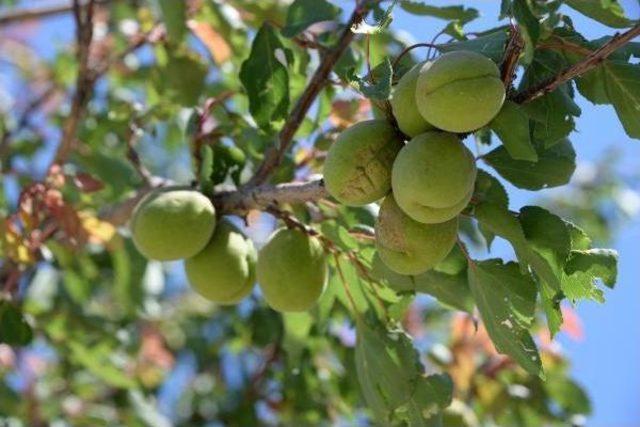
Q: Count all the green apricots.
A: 8